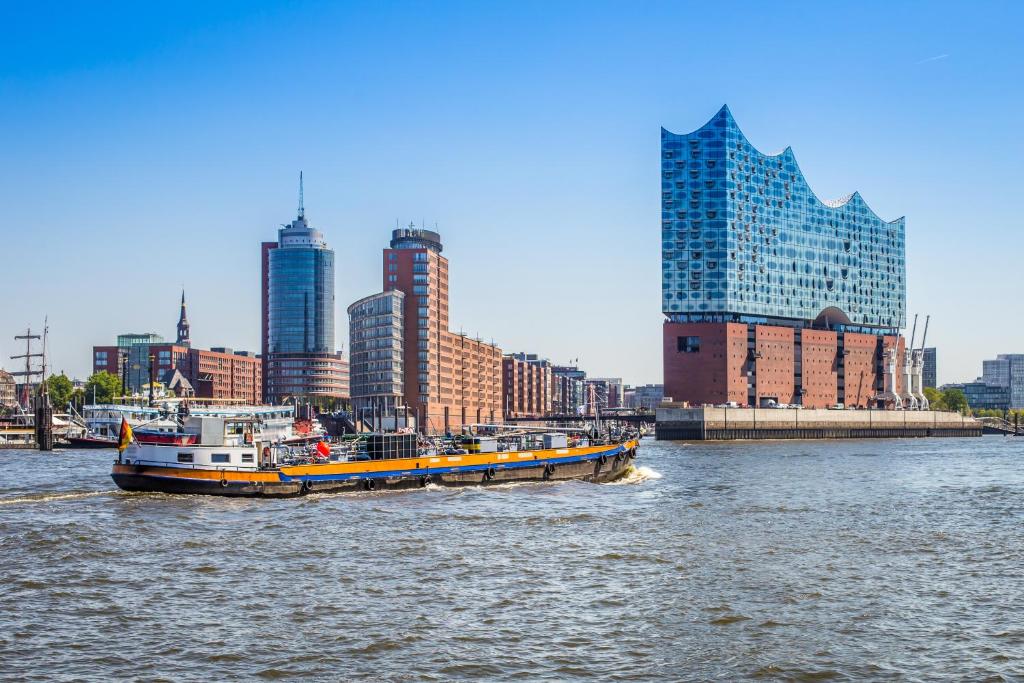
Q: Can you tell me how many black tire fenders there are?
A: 9